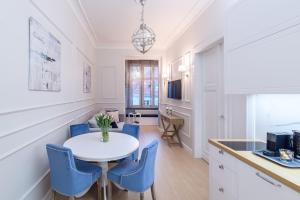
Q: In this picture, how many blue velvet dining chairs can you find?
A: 4